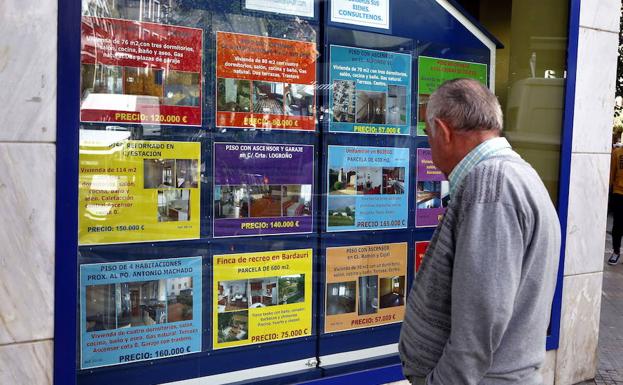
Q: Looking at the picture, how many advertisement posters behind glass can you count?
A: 12